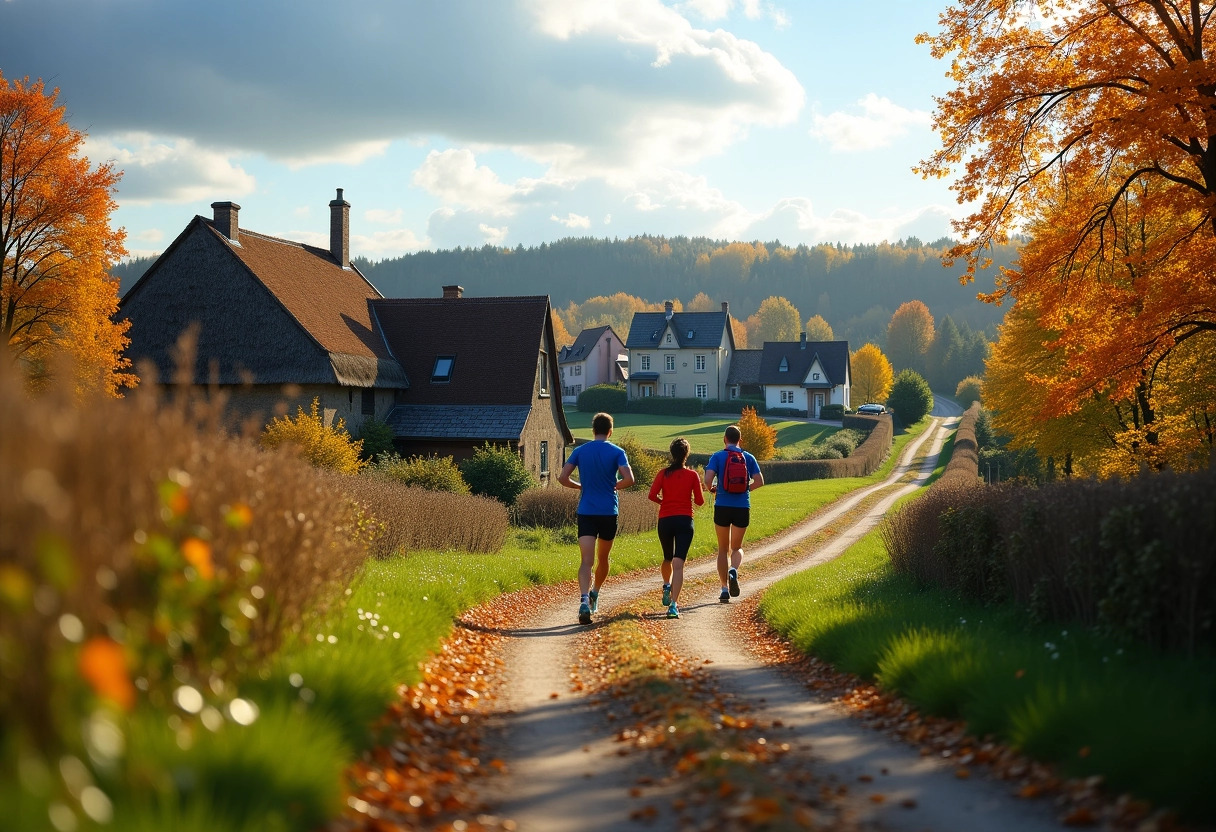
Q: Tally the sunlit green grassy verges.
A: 2